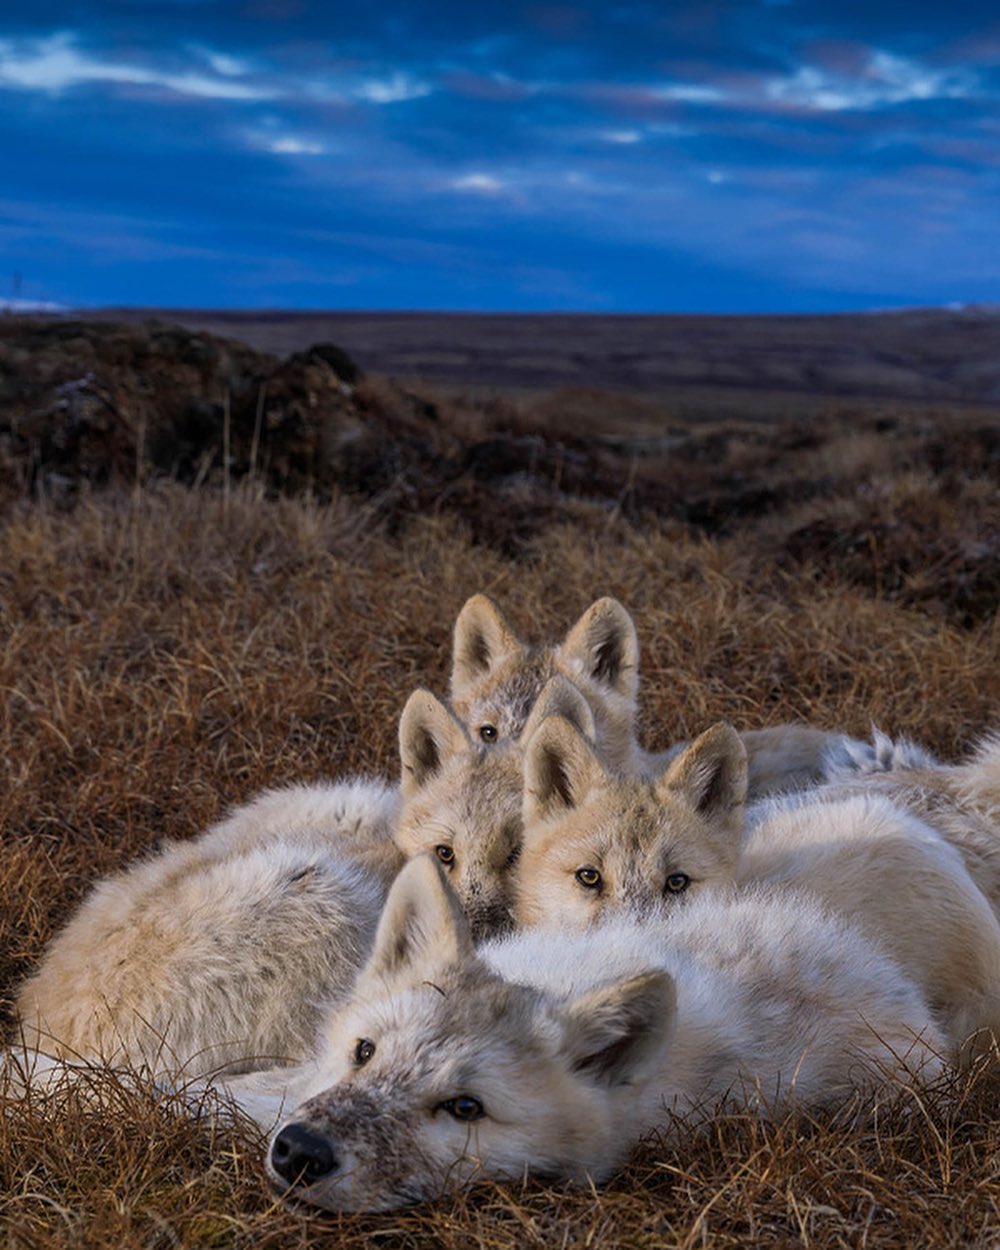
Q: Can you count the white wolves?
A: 4